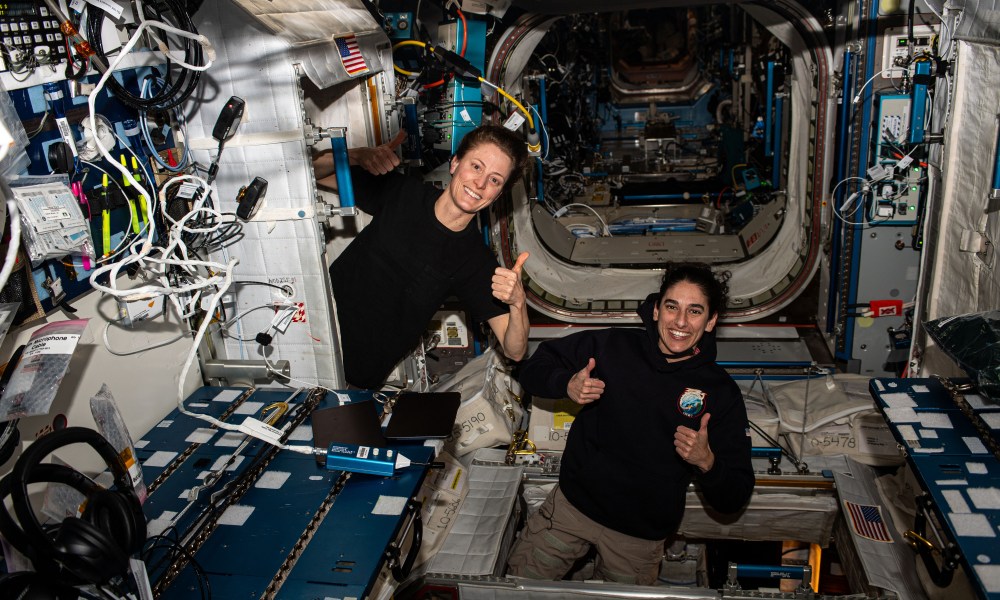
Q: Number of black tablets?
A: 2